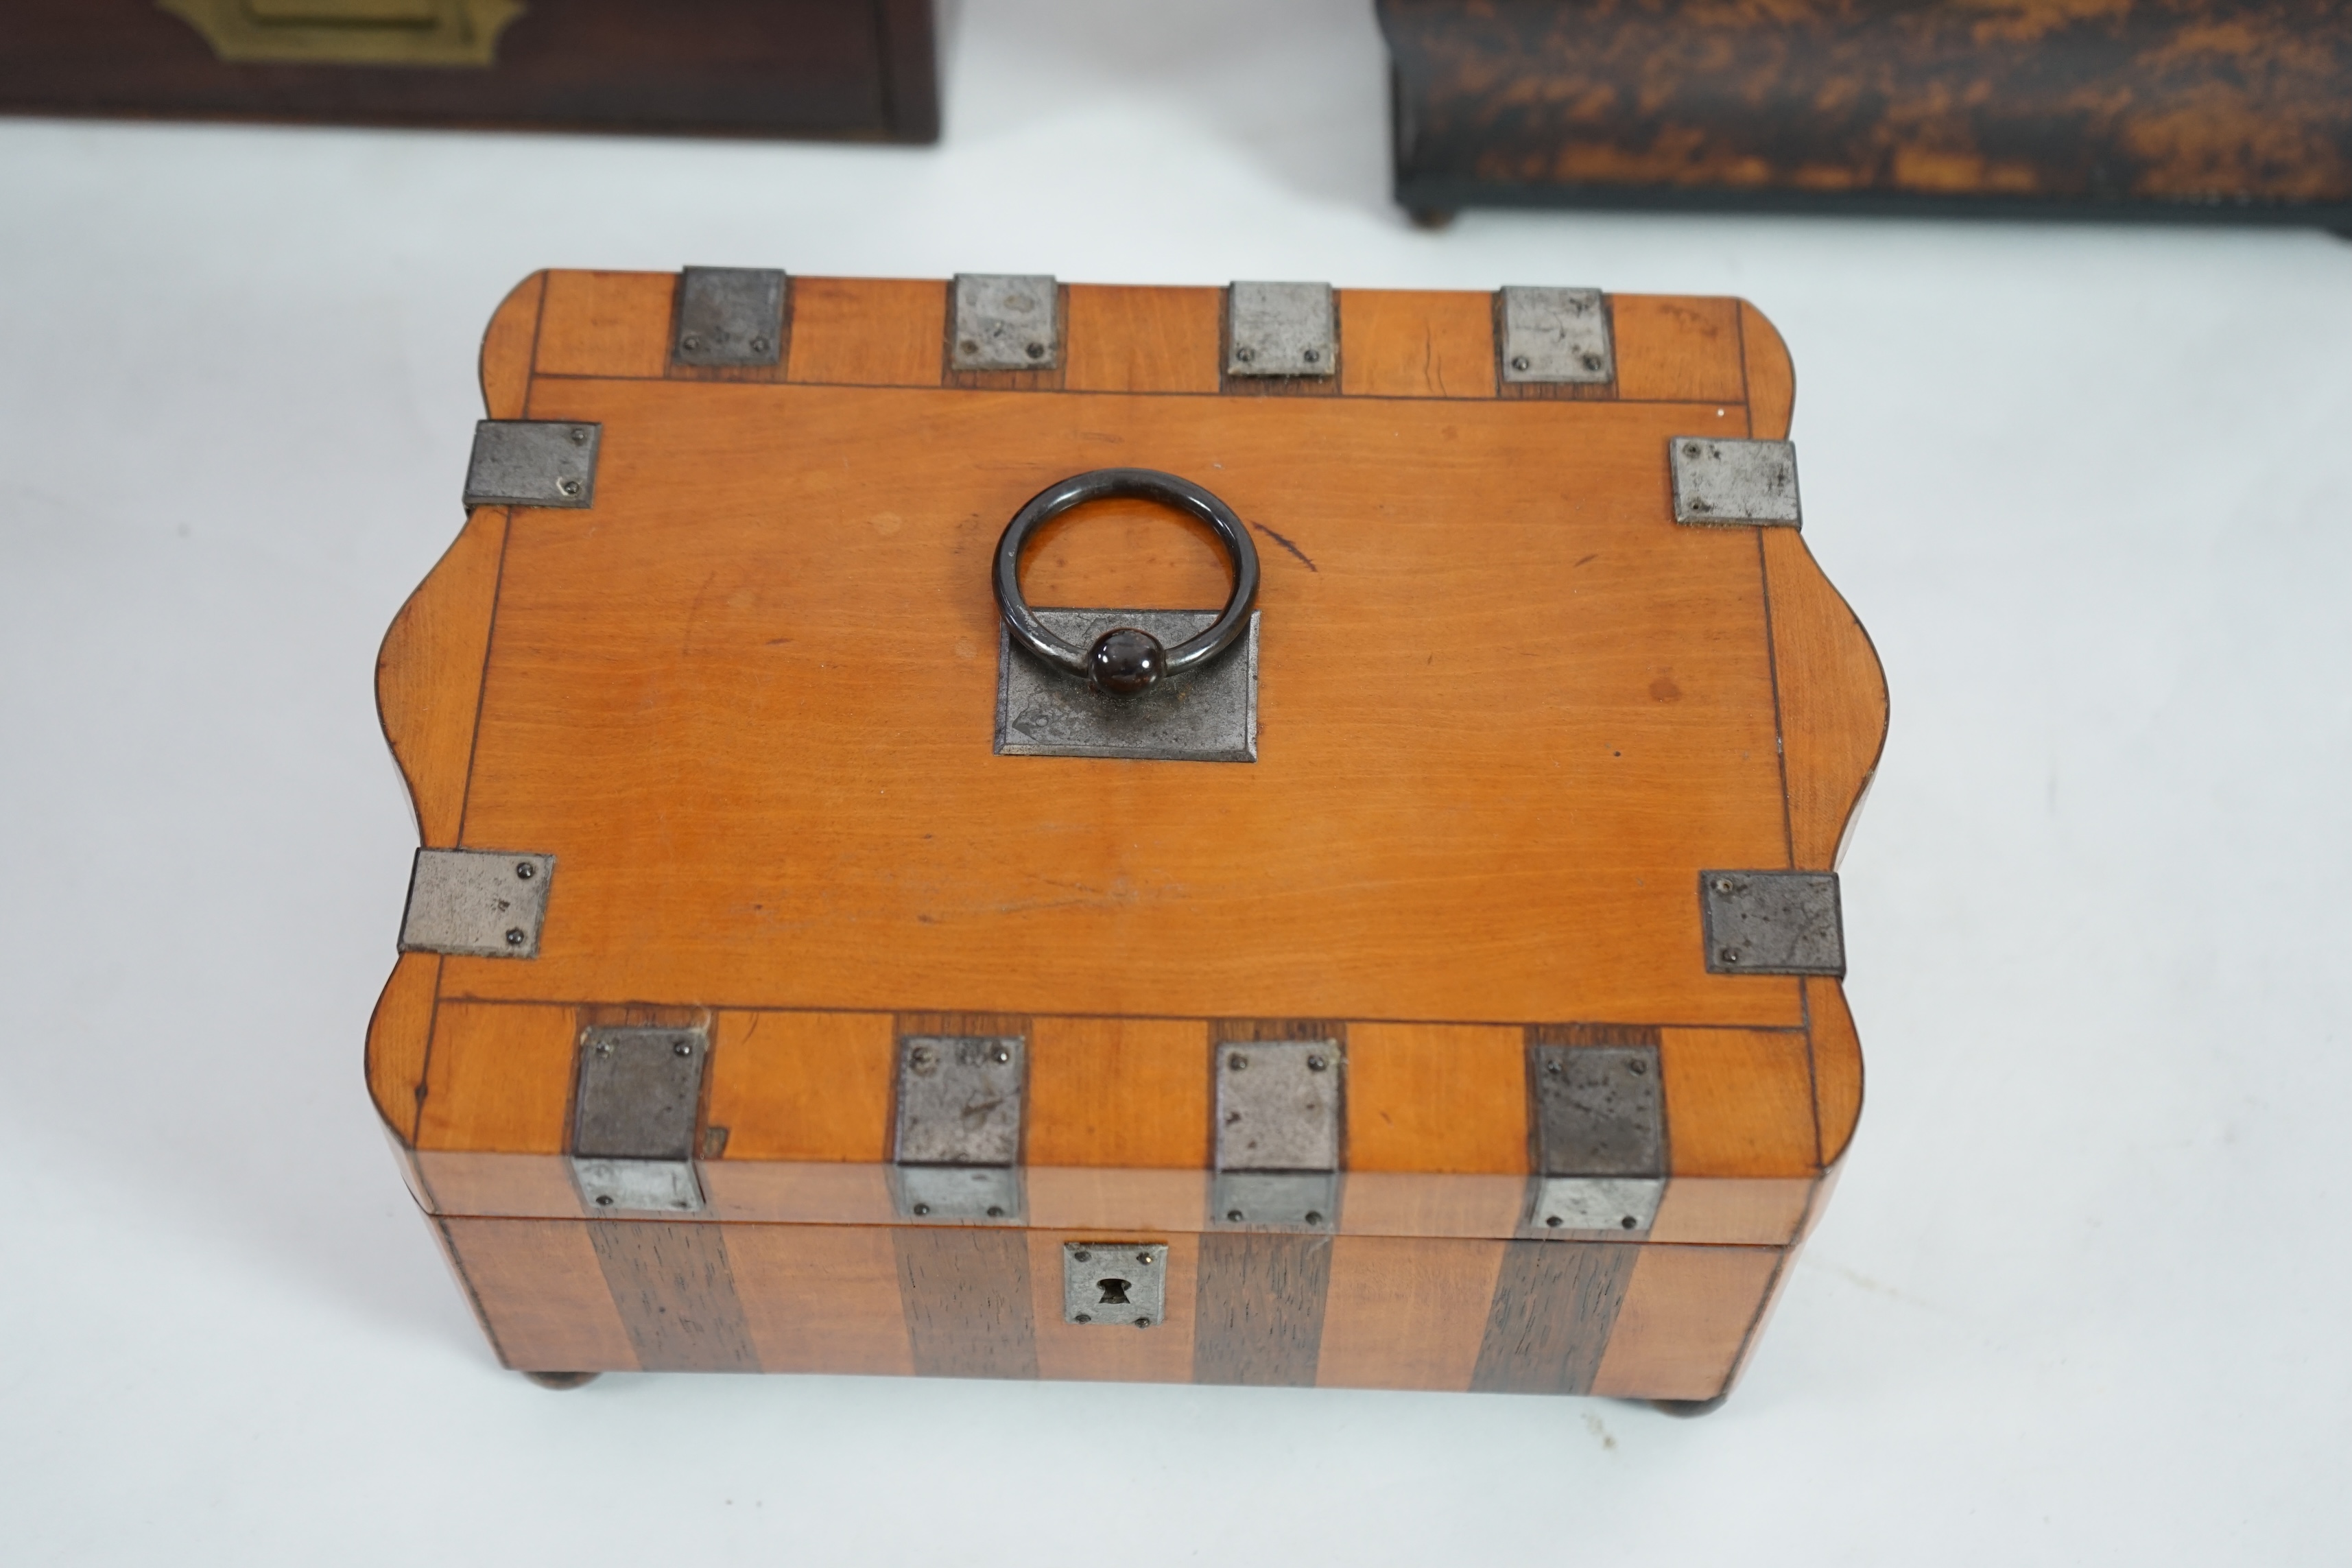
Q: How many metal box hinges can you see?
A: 12